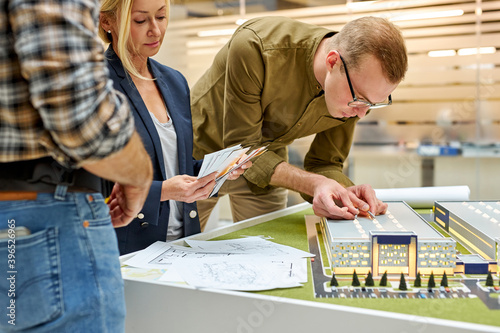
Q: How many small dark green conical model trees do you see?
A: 9